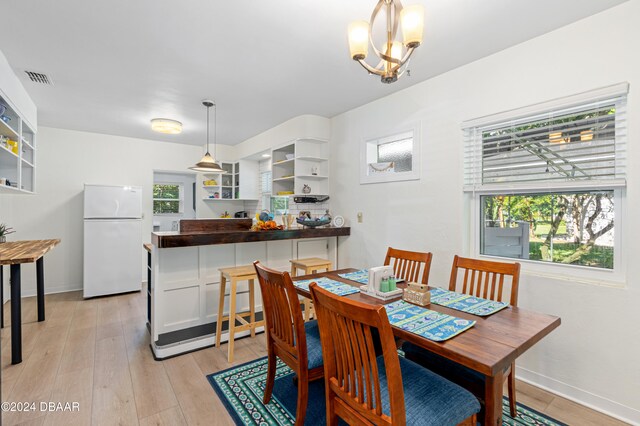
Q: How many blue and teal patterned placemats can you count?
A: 4